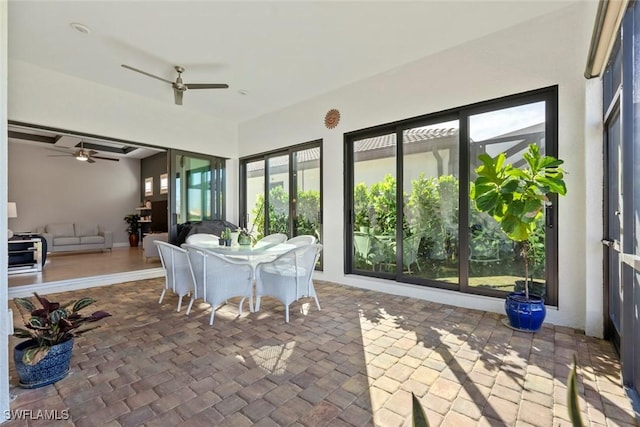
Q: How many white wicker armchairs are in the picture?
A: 6